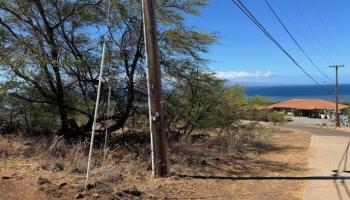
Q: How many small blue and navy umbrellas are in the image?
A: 0